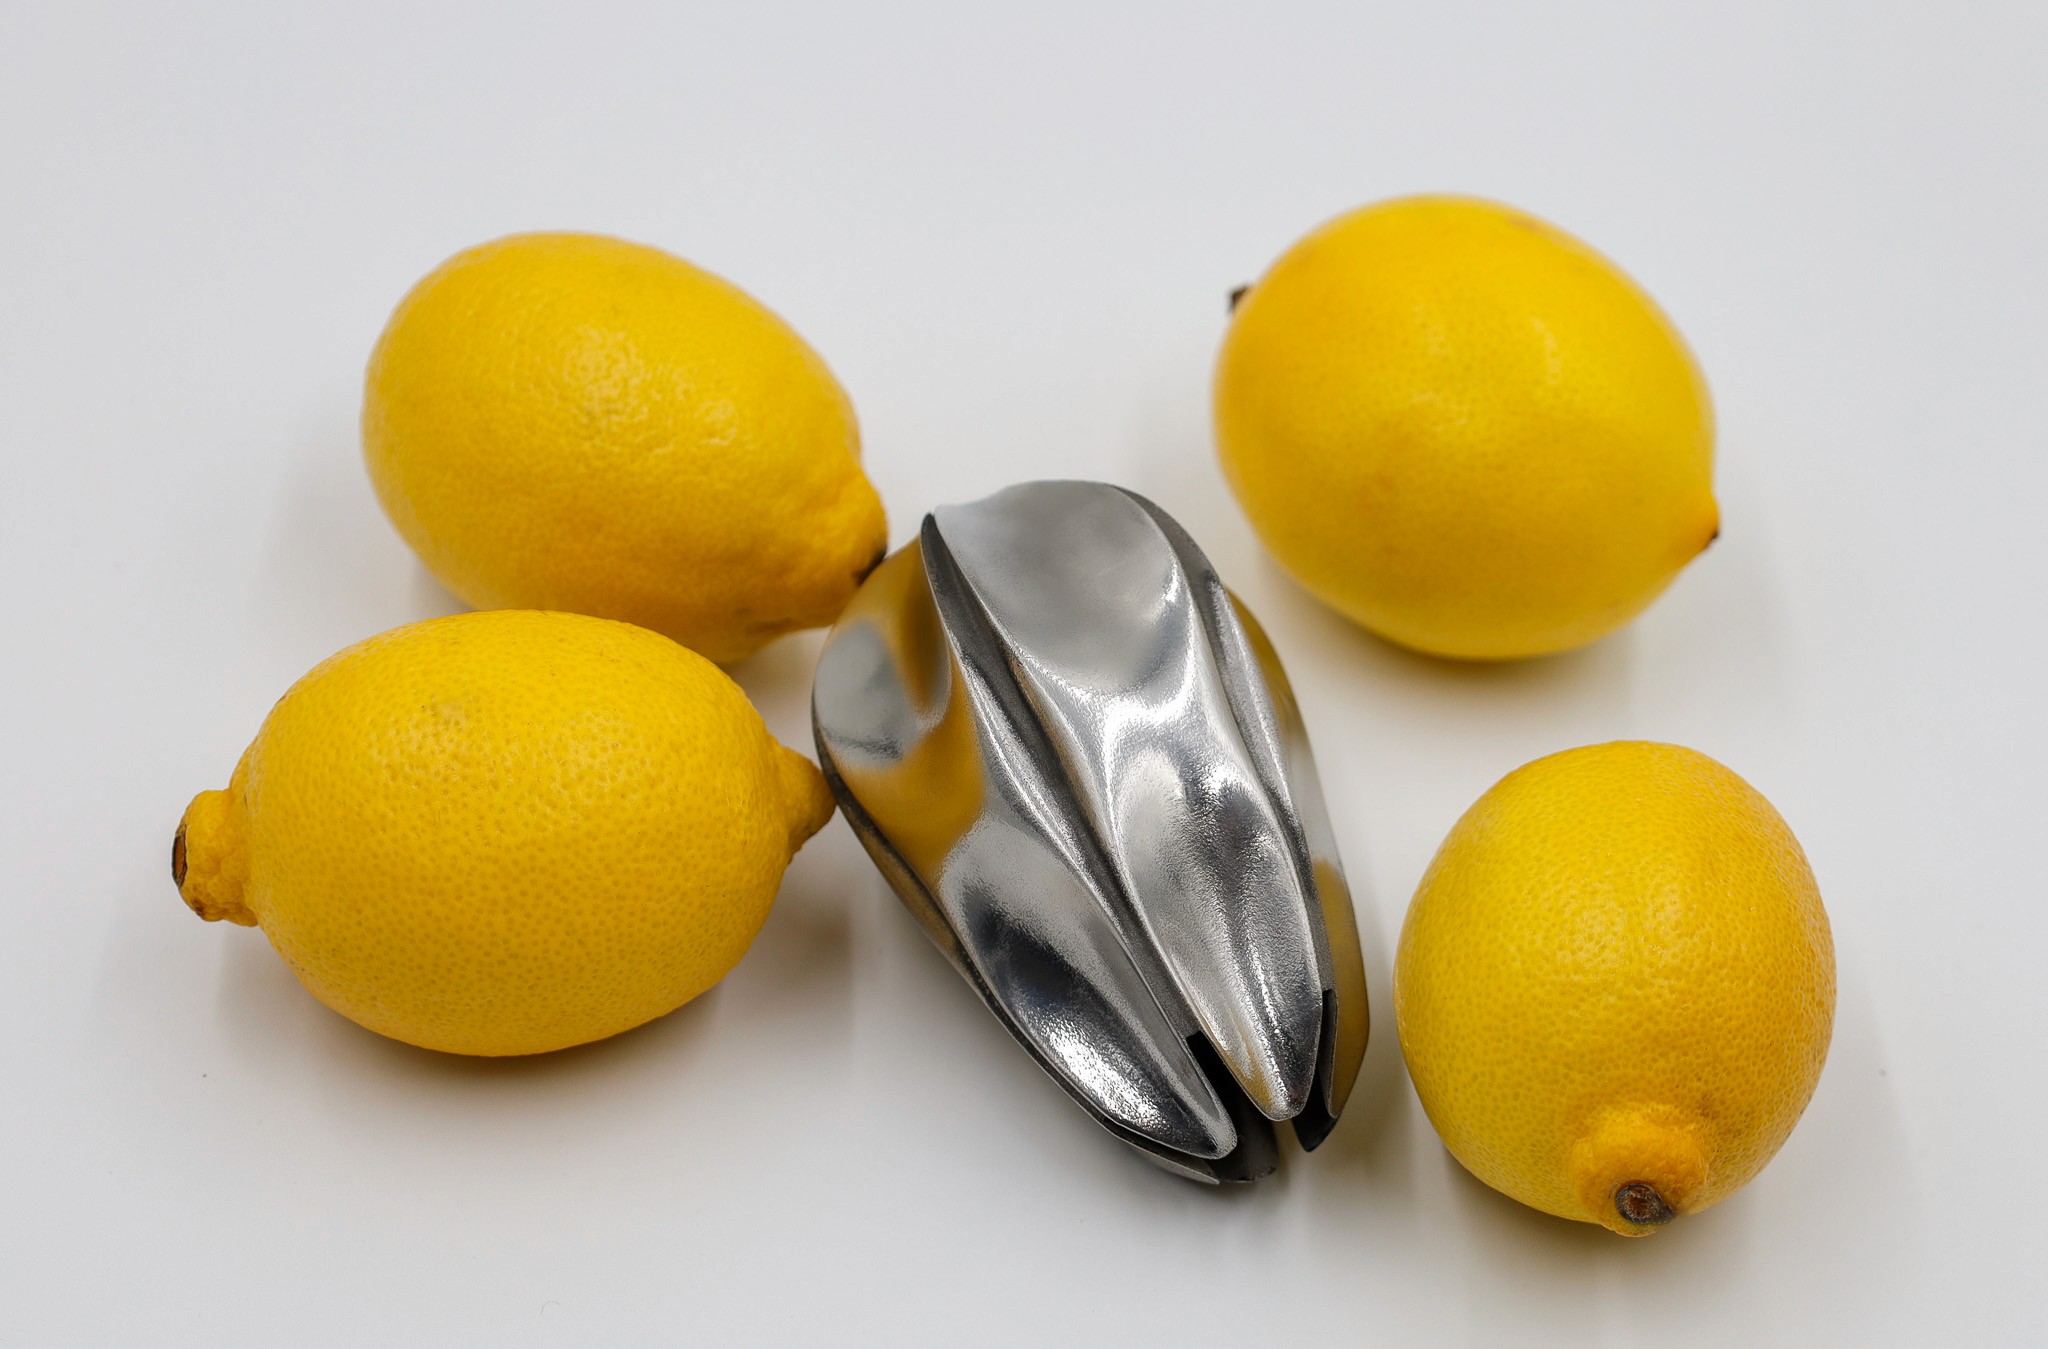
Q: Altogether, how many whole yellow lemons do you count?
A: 4